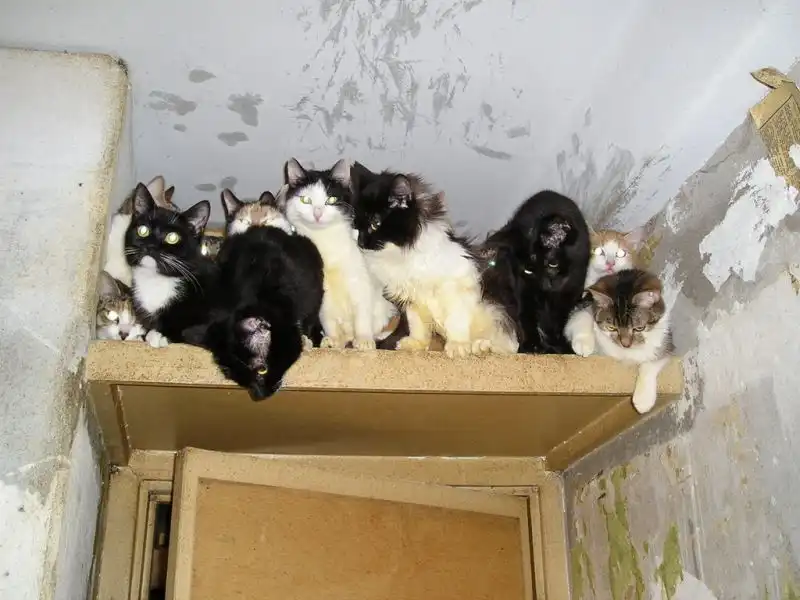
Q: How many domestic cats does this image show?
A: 12